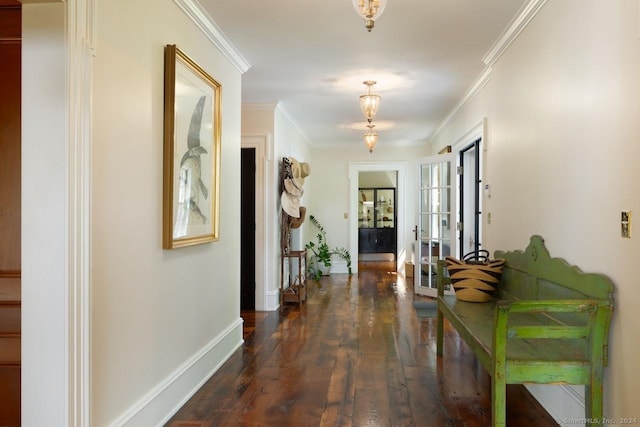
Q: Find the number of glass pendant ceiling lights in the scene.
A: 3